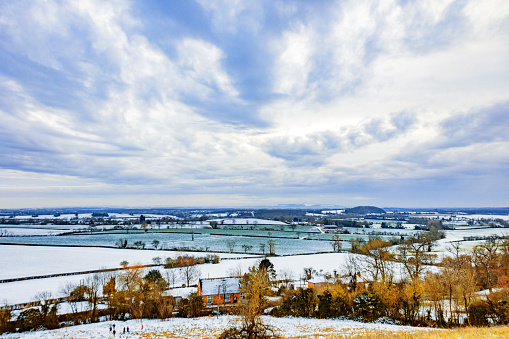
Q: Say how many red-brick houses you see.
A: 2